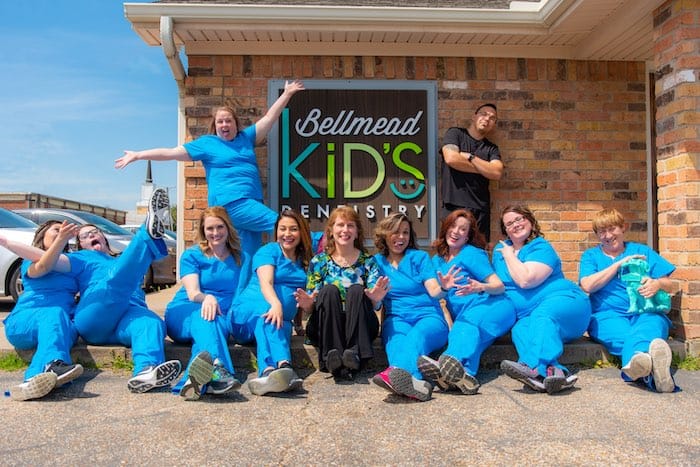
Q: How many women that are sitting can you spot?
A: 9